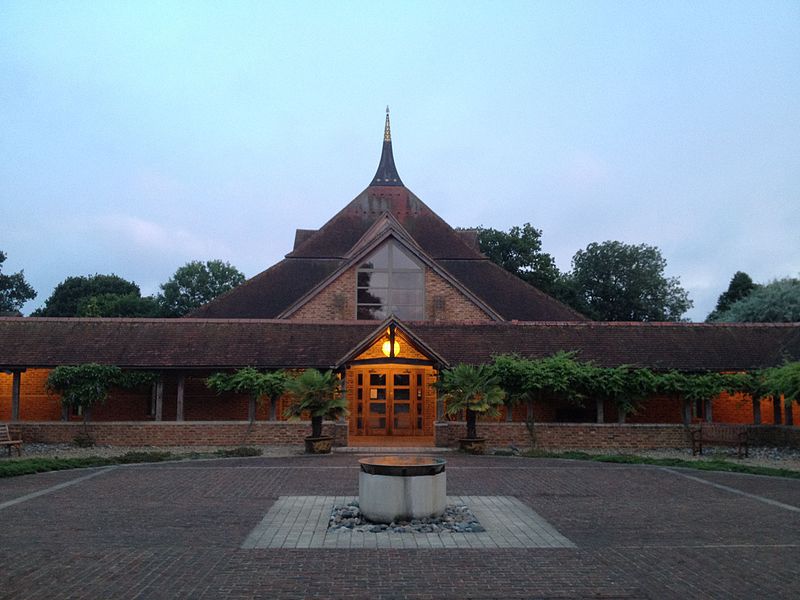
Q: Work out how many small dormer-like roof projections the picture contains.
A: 2